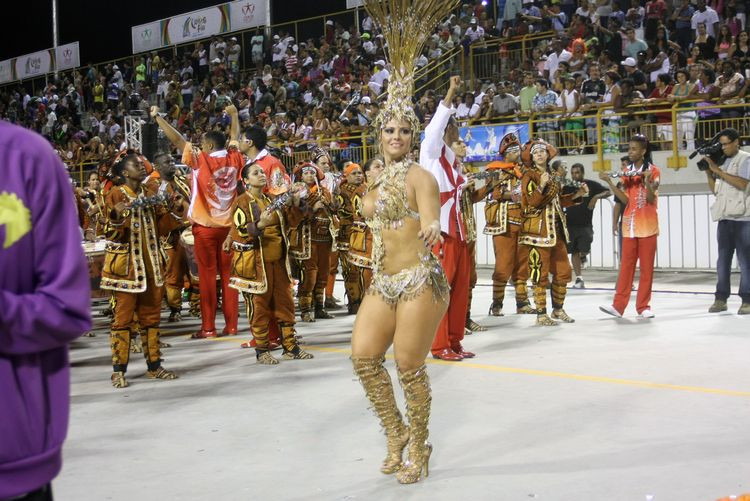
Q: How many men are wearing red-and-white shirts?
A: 3